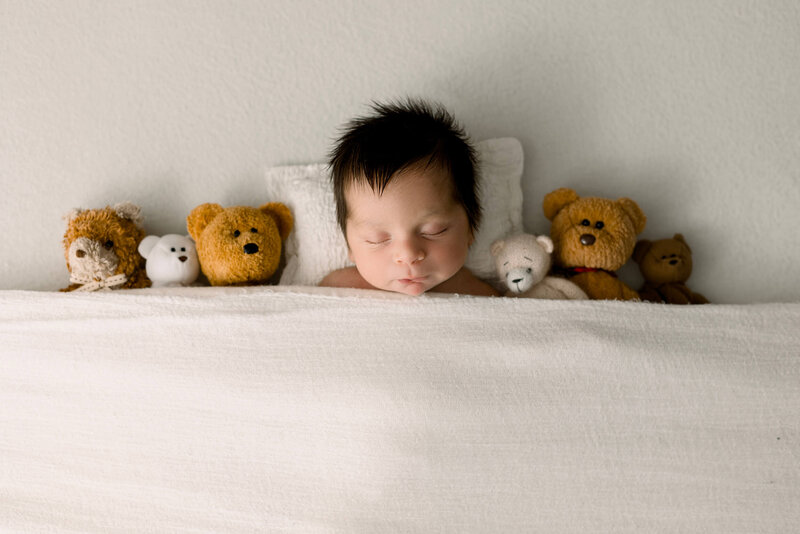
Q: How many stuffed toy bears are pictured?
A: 6